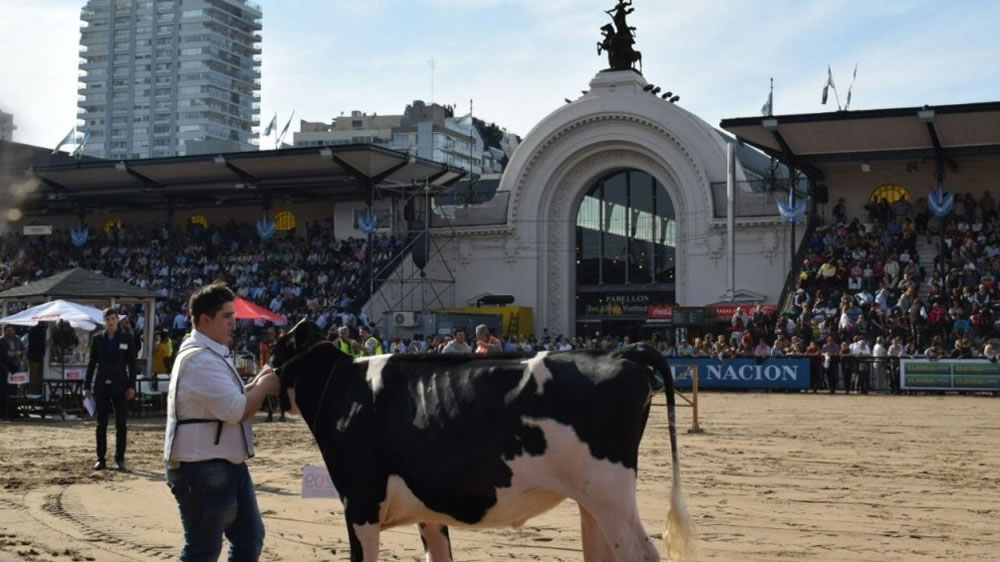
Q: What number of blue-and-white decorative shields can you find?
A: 5